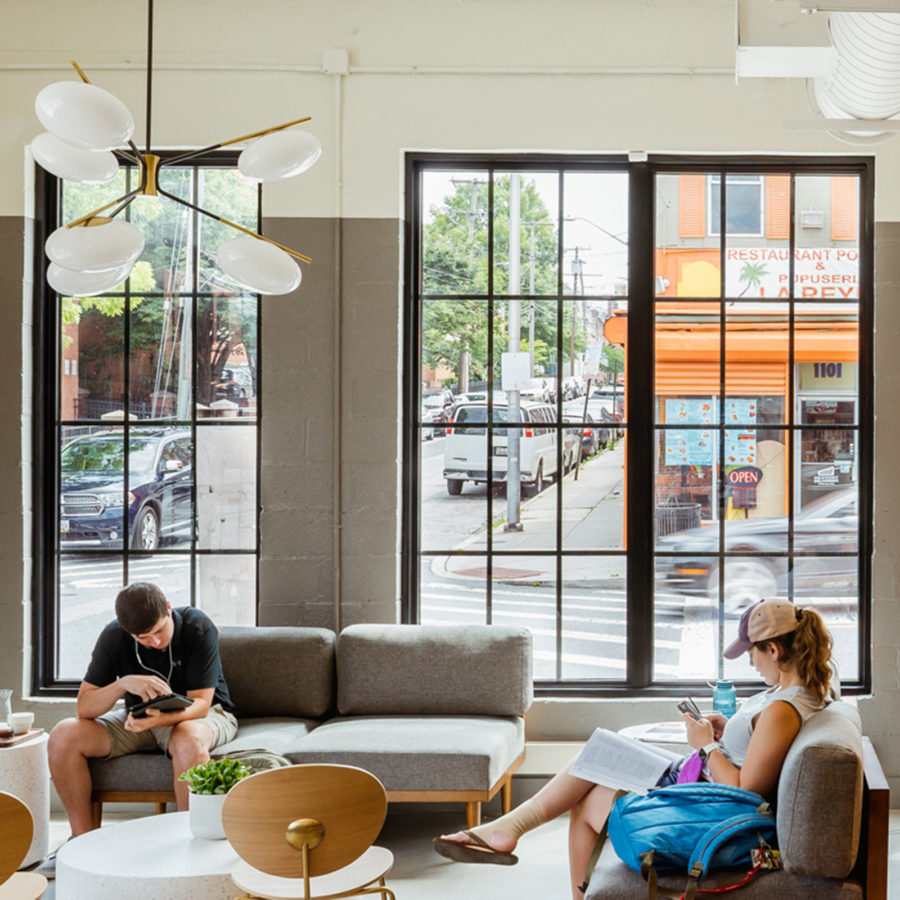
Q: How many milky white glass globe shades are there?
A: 6